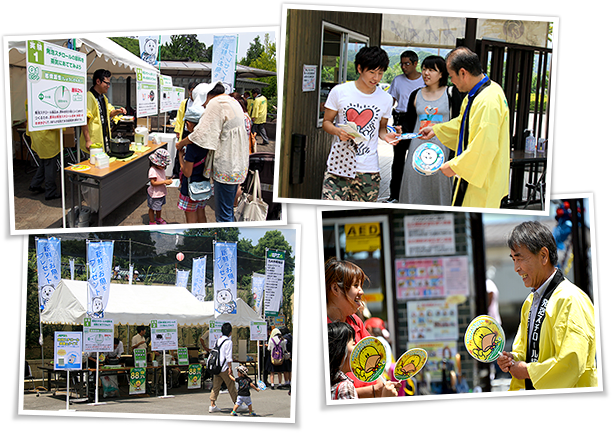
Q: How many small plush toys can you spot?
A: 0